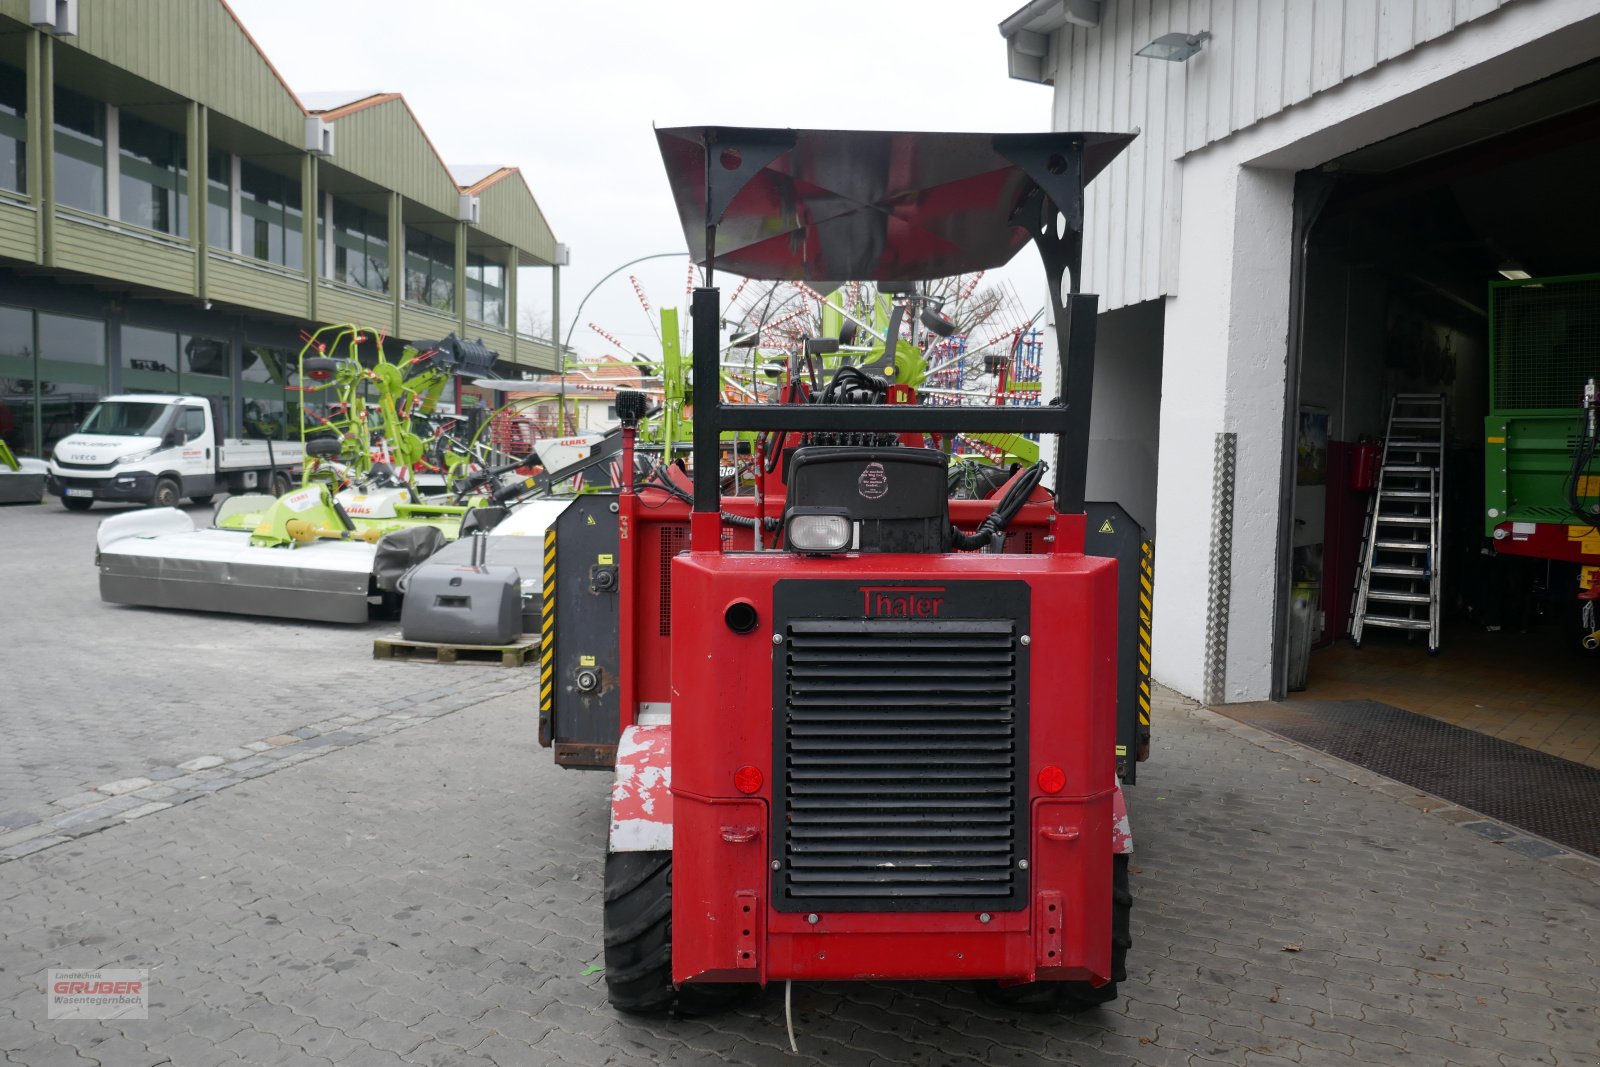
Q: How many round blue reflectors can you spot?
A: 0